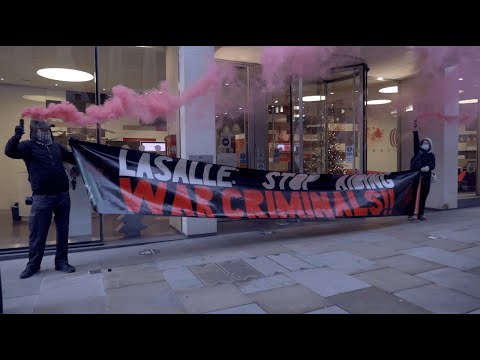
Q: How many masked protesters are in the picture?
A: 2